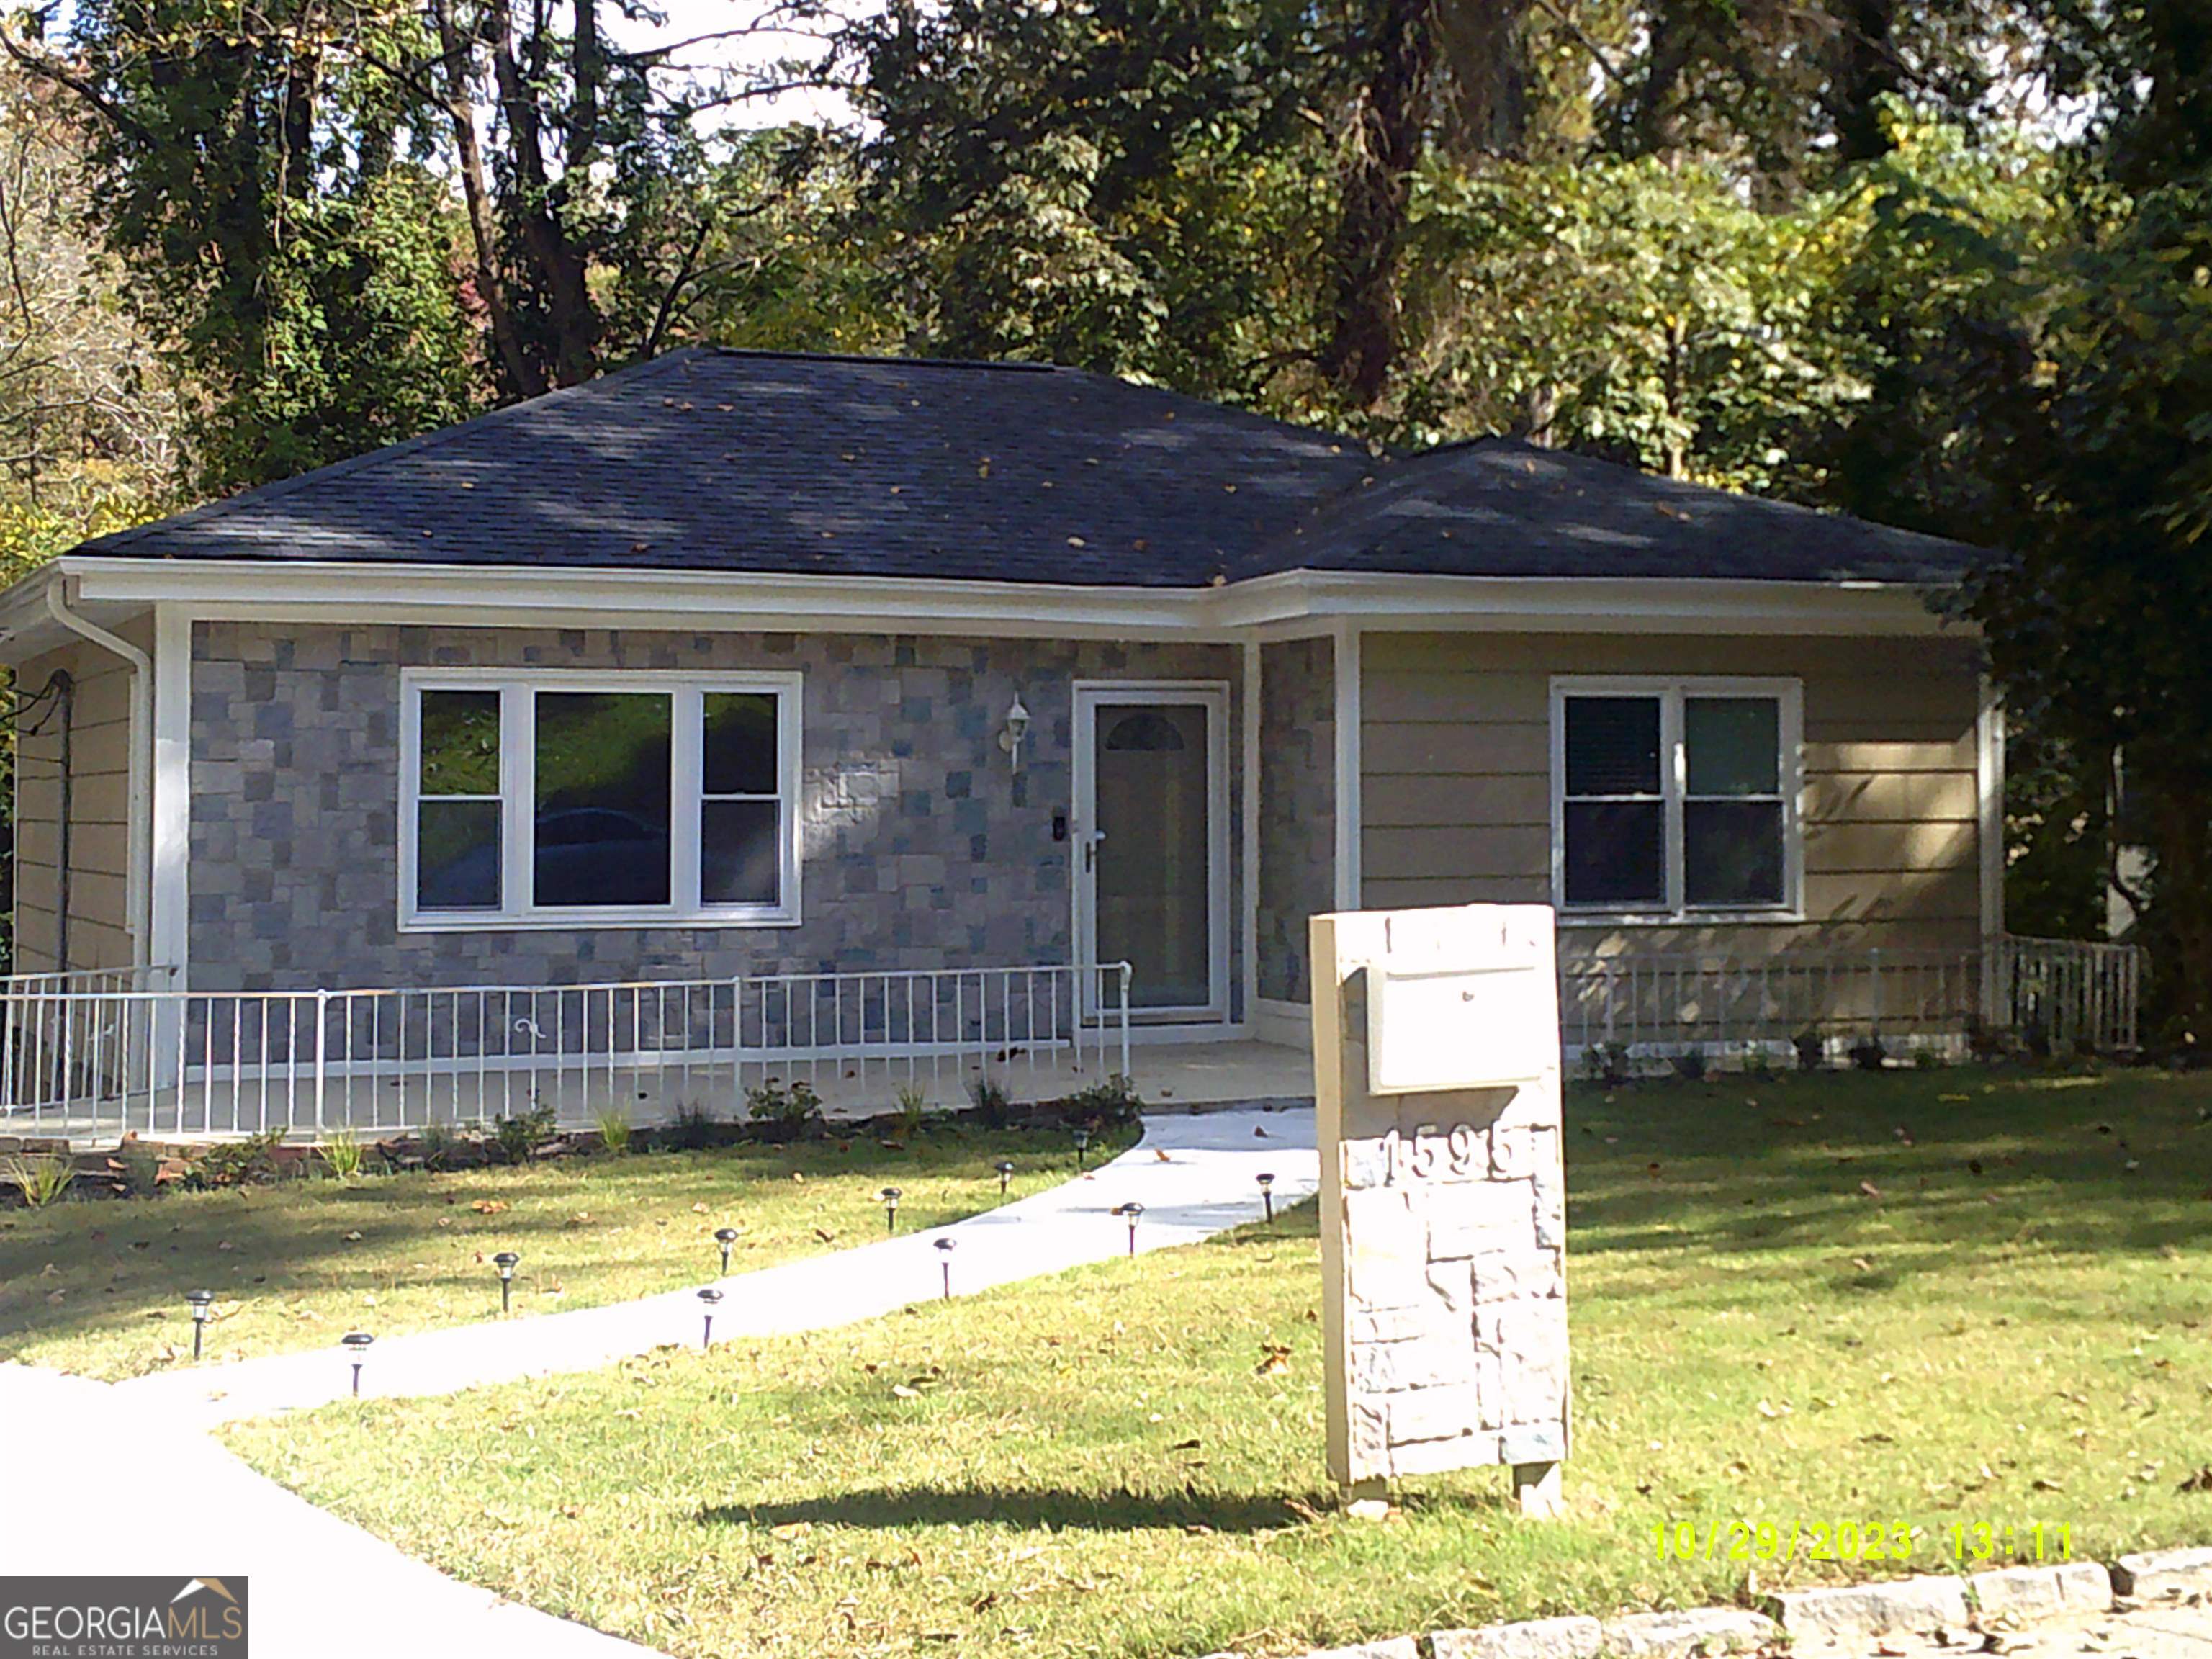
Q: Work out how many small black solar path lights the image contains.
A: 11